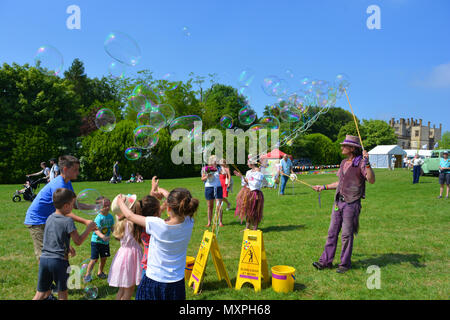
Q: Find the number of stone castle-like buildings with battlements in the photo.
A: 1